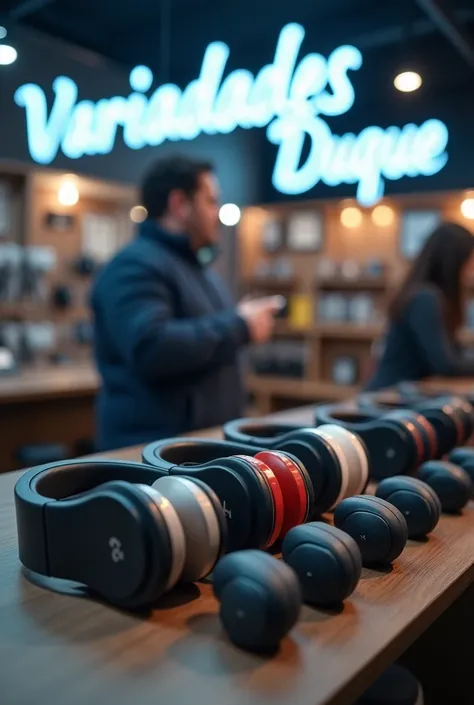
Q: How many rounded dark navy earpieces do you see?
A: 6